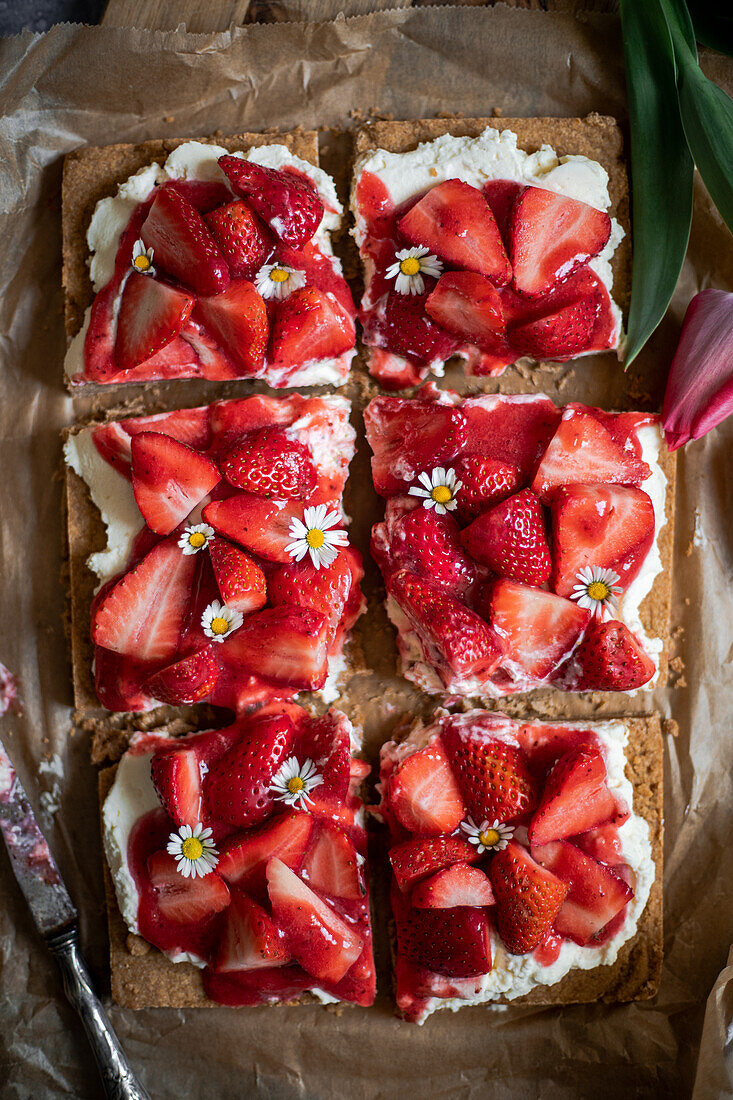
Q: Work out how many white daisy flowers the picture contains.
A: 11